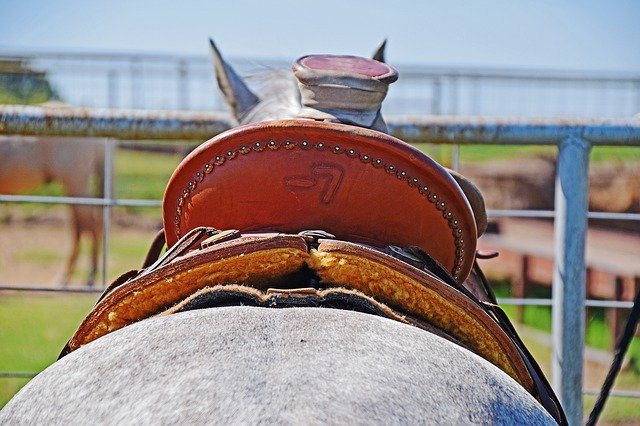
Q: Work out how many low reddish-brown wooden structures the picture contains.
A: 1